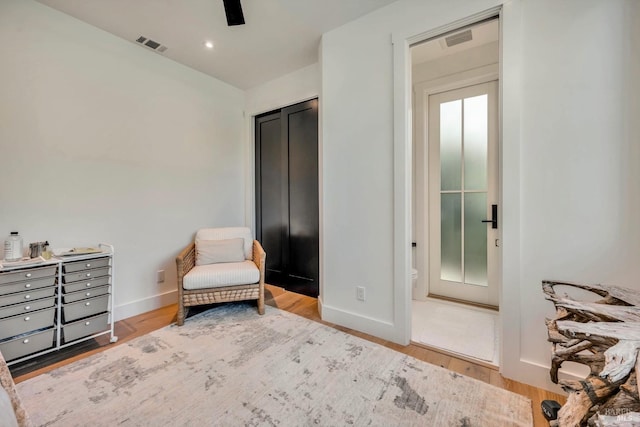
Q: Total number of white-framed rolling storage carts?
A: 1